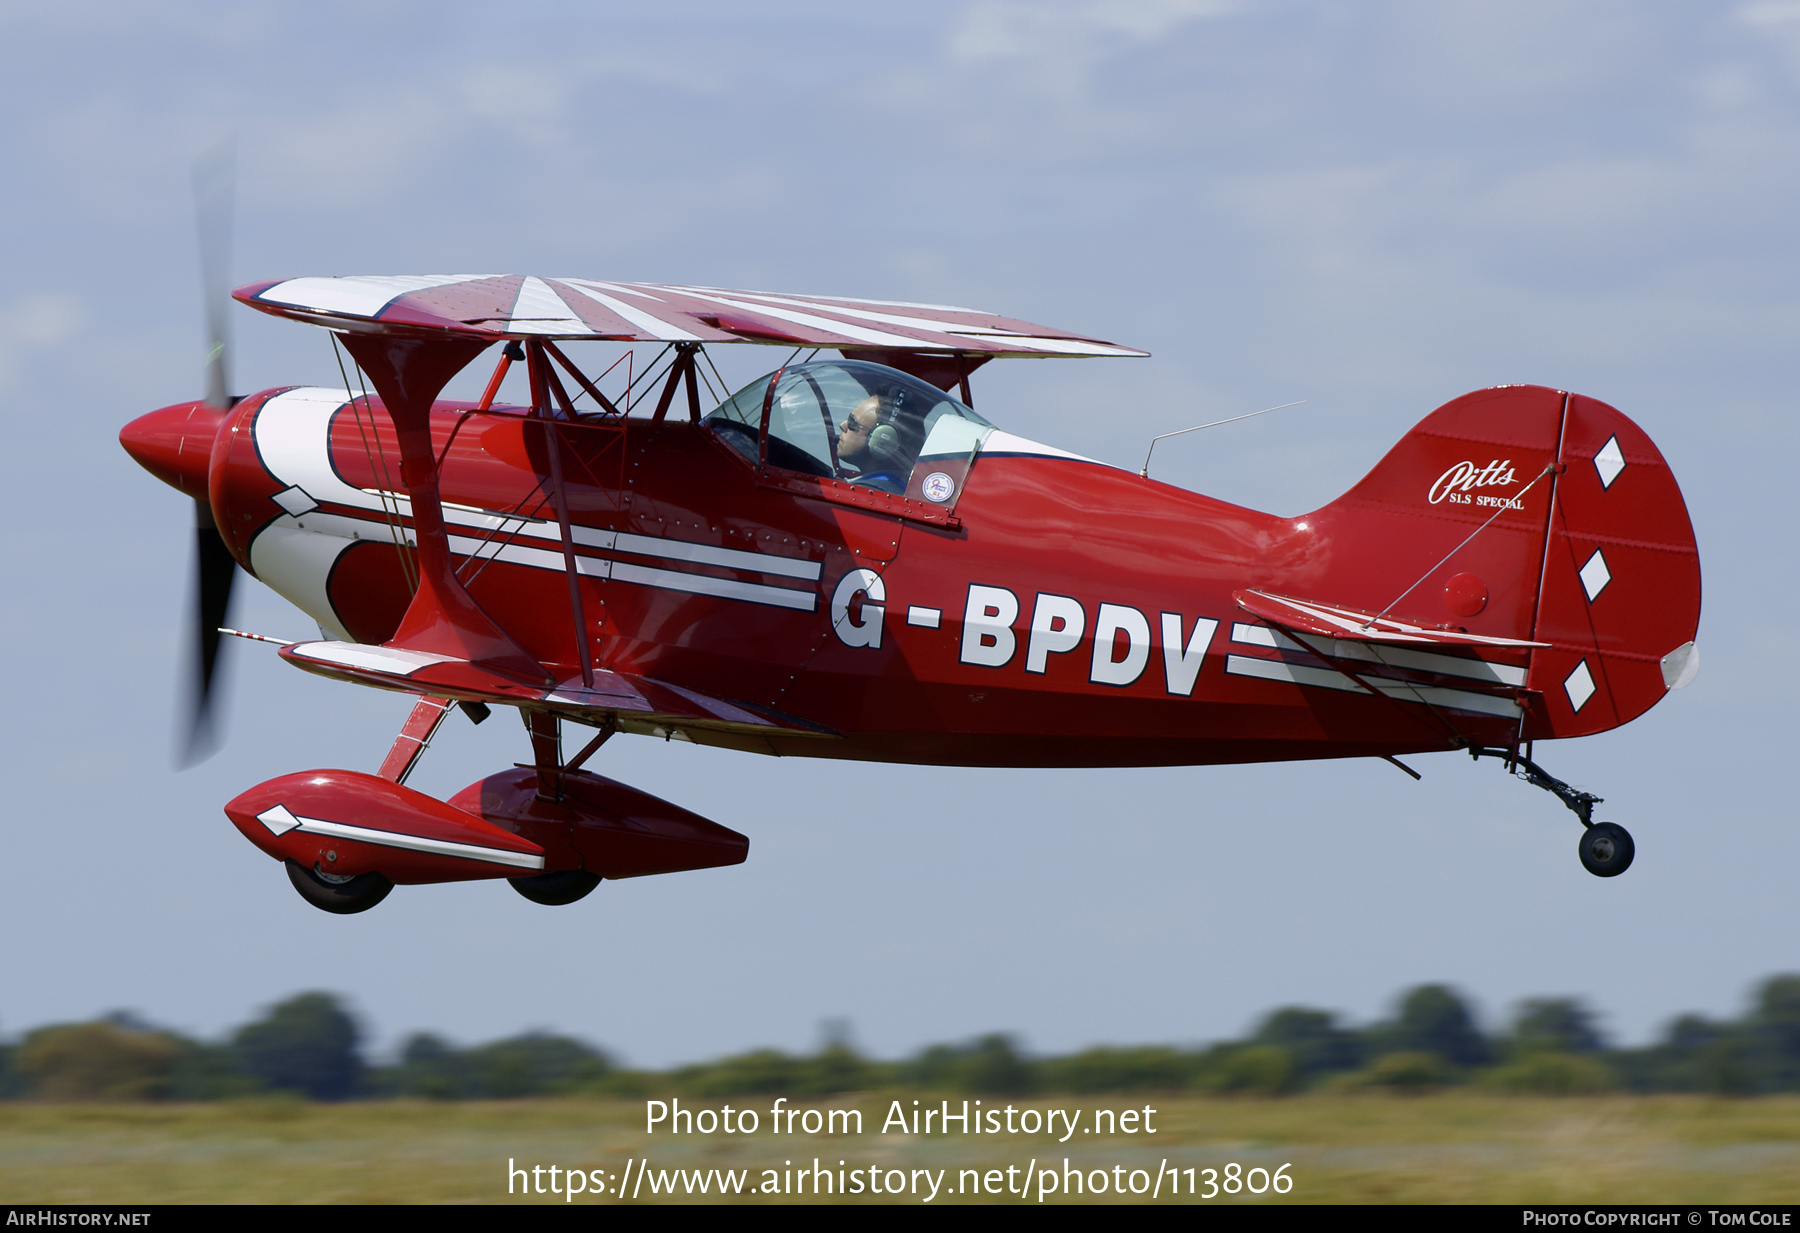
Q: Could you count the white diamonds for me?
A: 5